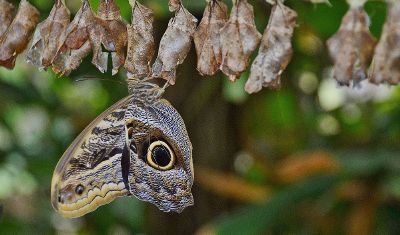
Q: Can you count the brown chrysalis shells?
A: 12